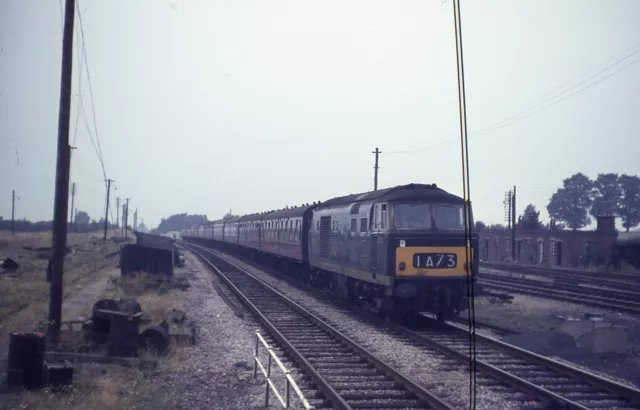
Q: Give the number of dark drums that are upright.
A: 1